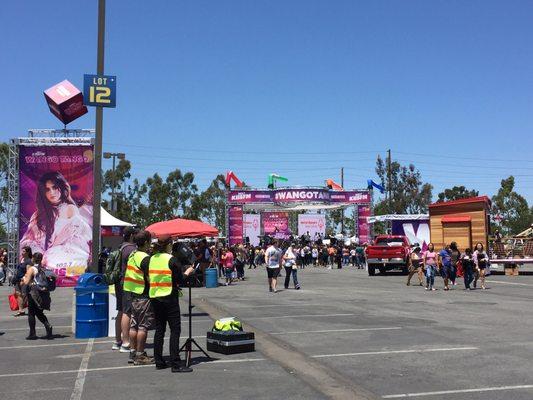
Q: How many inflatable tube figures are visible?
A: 4